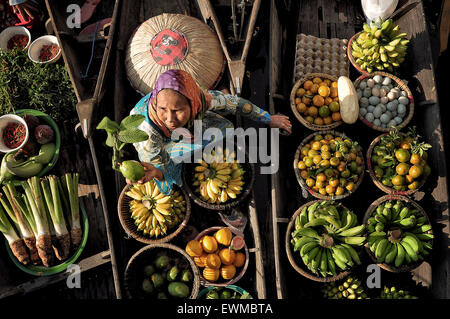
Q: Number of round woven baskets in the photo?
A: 11